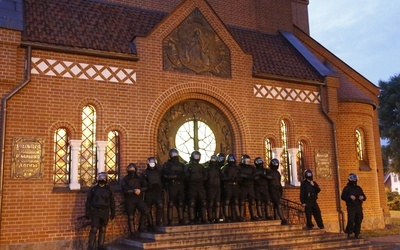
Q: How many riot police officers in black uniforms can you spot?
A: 13